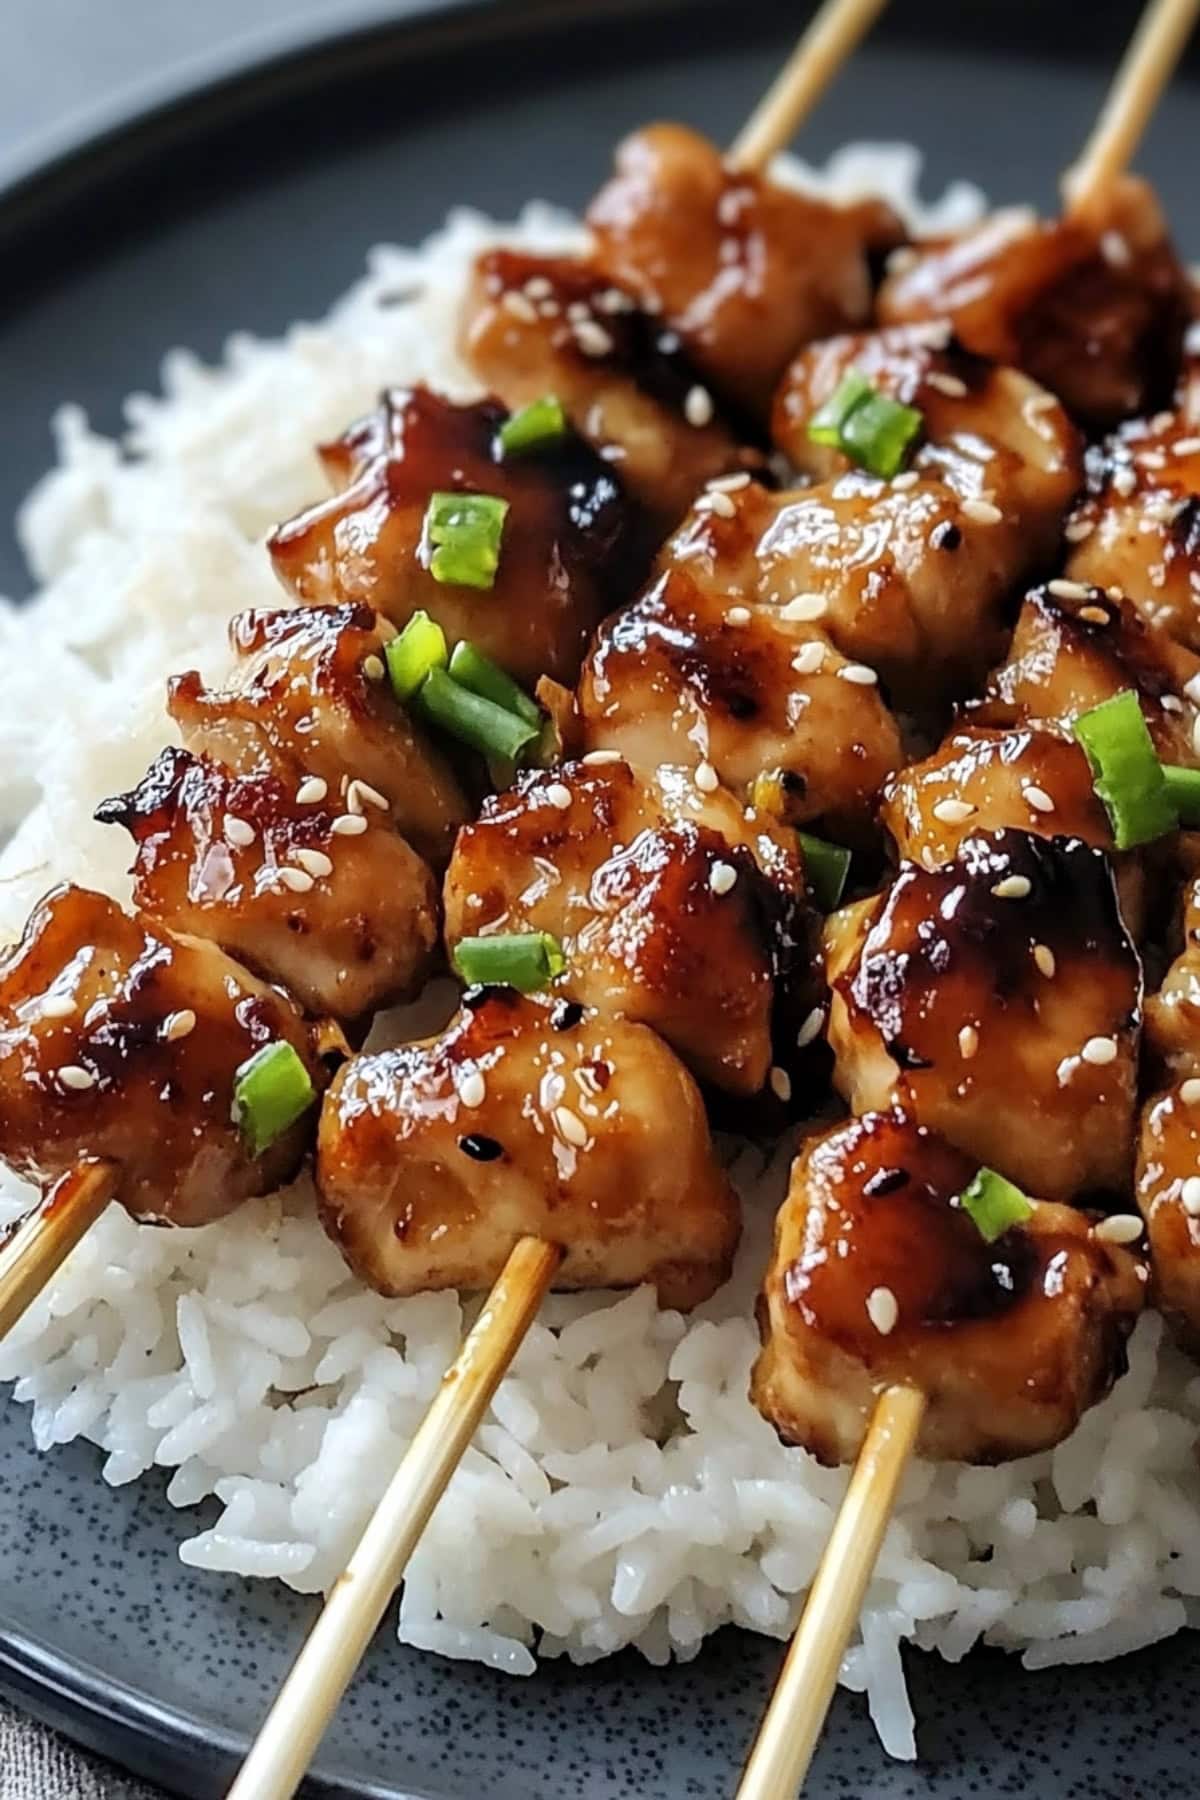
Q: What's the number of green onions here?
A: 13